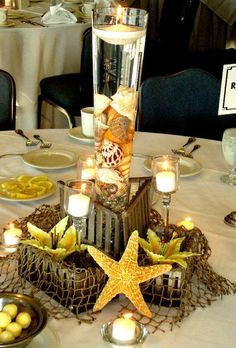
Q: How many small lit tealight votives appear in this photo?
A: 6